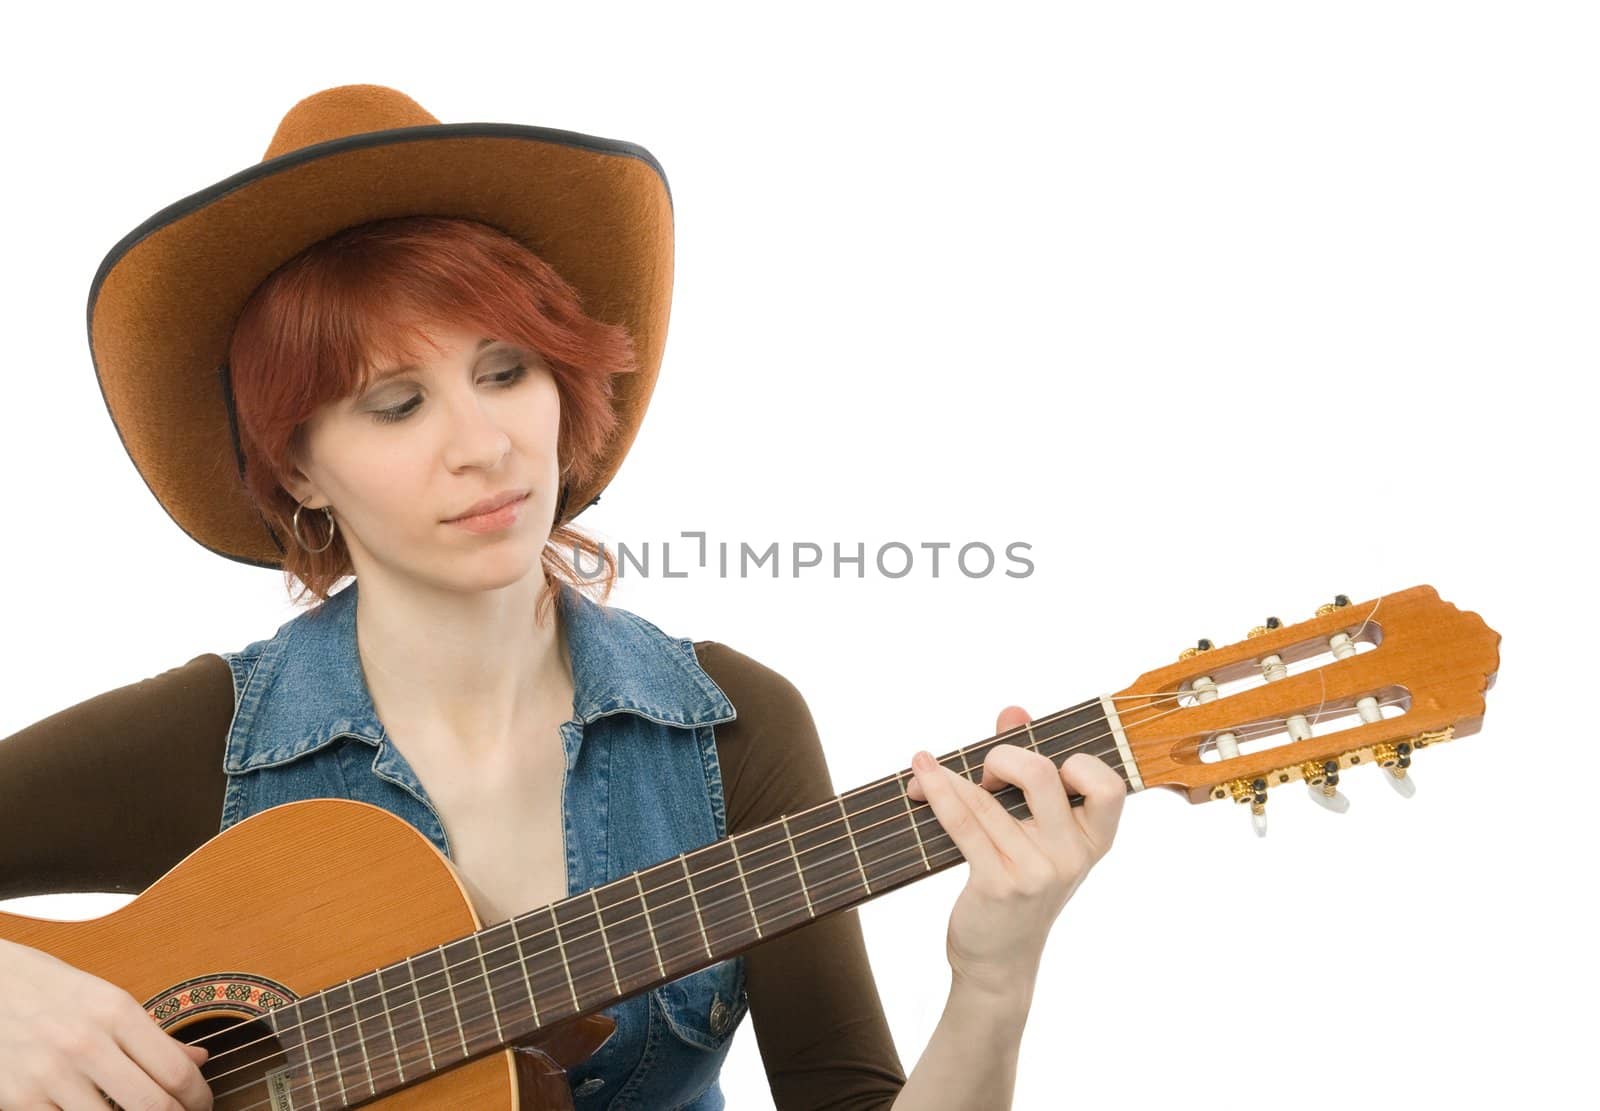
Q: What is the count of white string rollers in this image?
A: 6